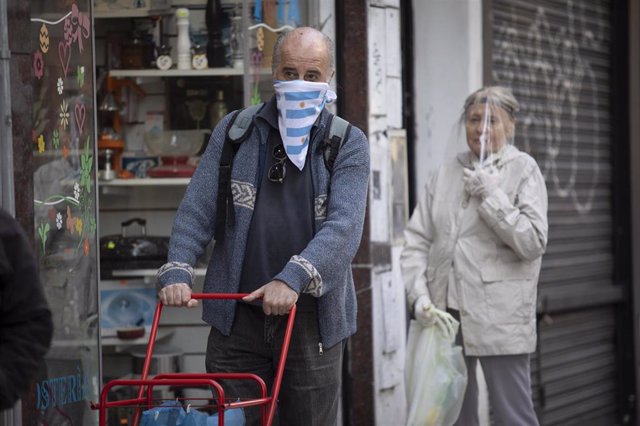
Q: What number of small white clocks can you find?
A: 2